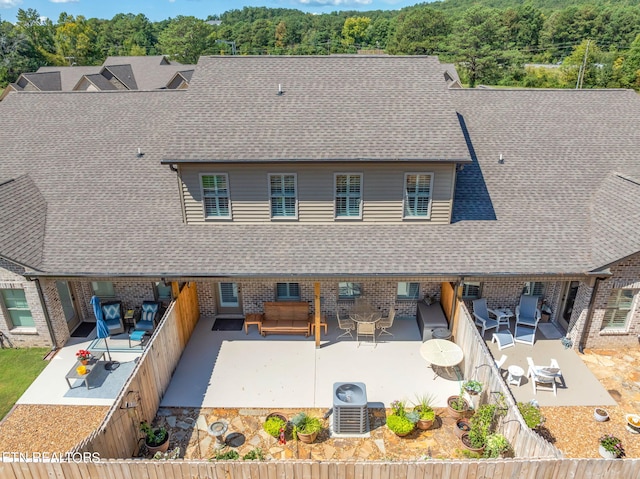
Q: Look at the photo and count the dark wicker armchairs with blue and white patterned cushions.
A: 2